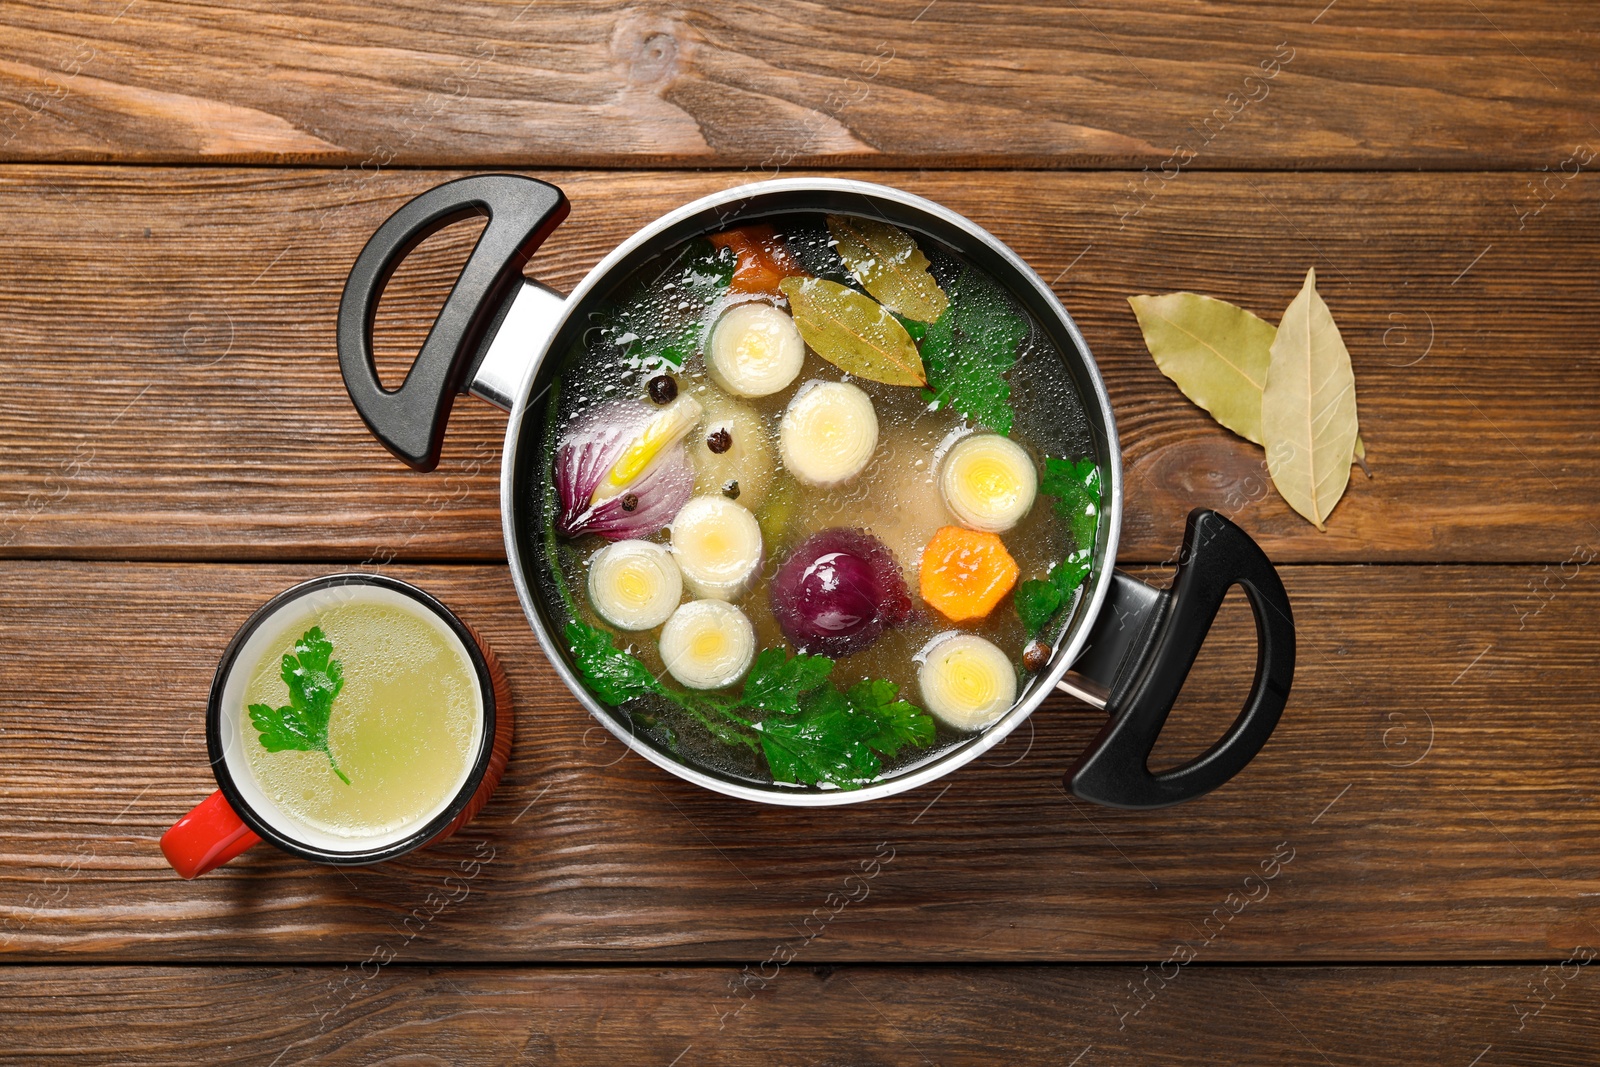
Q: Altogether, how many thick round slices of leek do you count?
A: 7